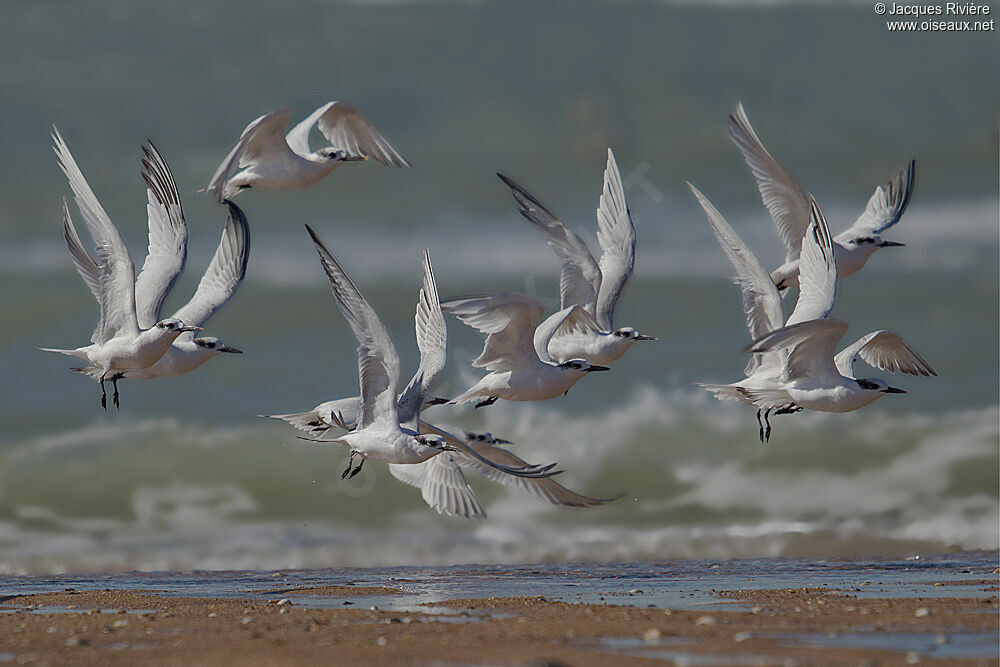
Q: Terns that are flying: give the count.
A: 11